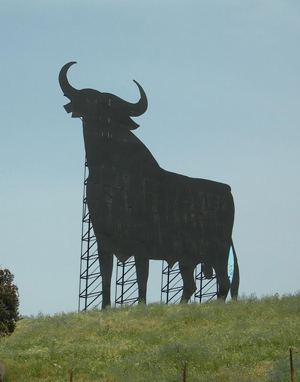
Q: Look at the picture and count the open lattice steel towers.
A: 4